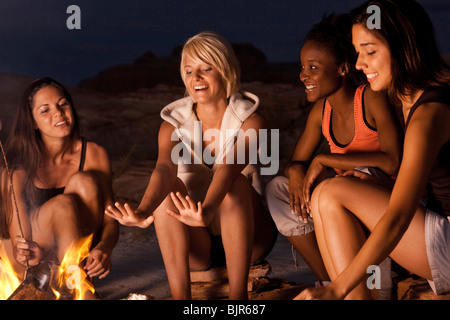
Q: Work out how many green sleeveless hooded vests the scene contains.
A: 0